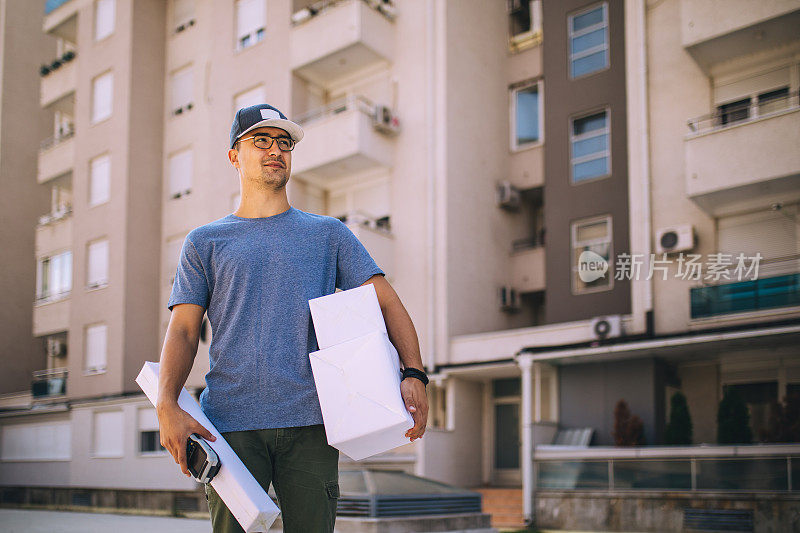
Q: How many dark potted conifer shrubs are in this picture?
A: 2